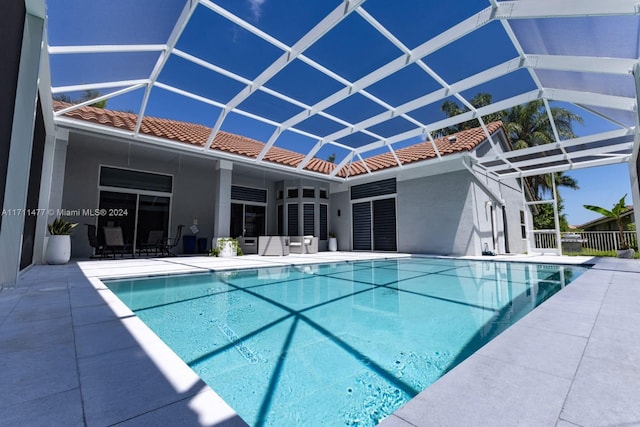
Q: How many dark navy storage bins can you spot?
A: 2